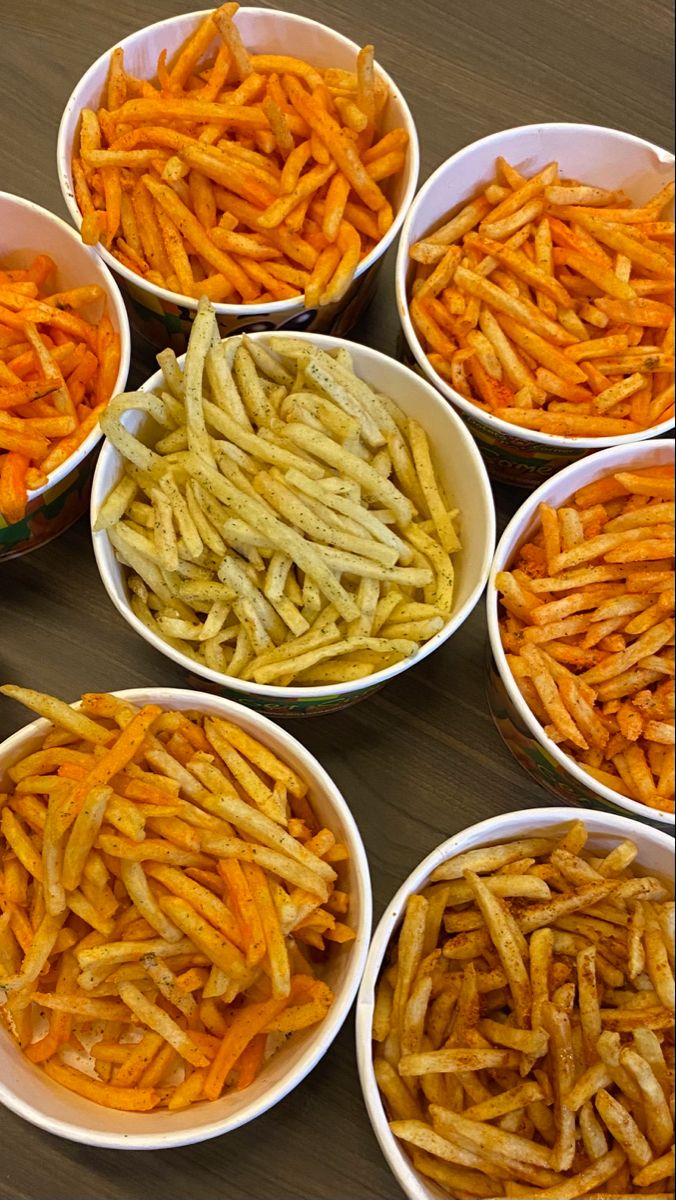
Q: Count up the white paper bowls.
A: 7